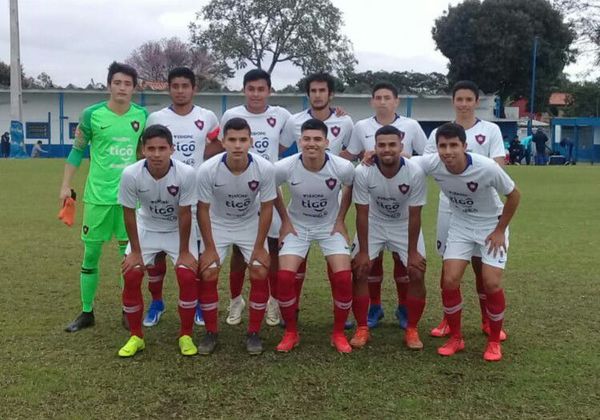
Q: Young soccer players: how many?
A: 11